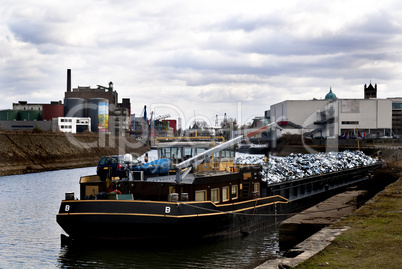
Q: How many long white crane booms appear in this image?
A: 1